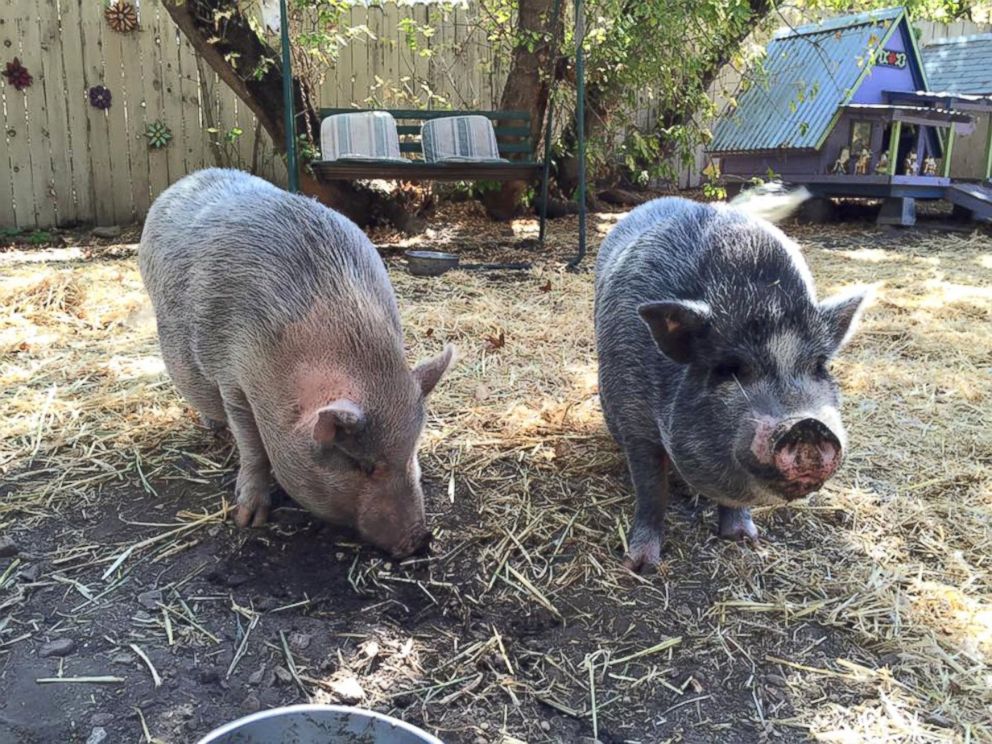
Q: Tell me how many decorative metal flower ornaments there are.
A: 4